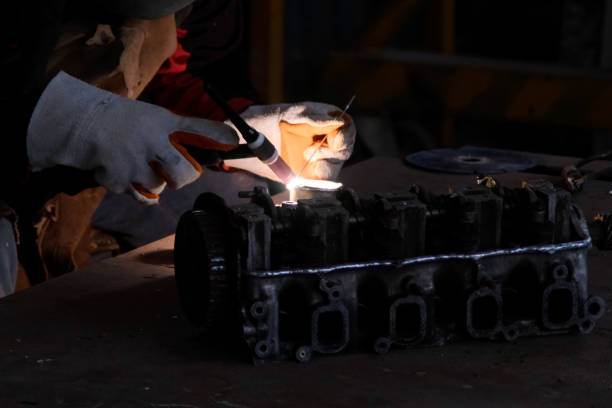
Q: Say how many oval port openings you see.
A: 4